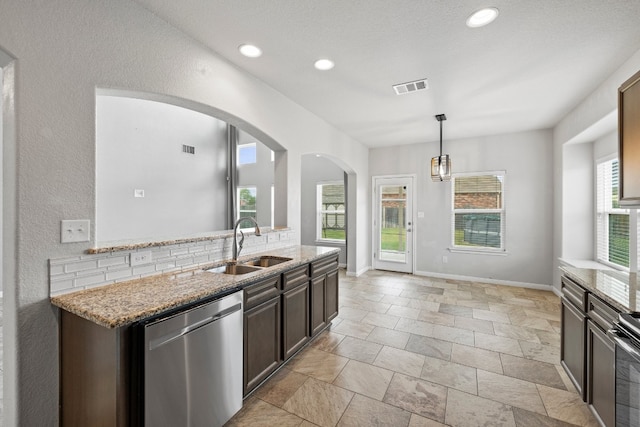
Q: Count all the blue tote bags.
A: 0